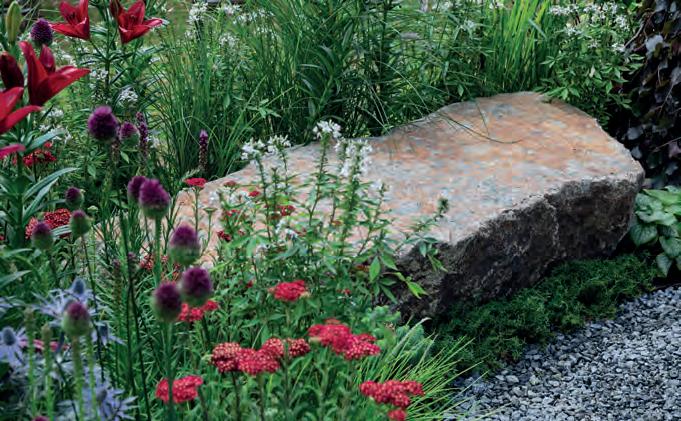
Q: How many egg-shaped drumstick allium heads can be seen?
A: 12